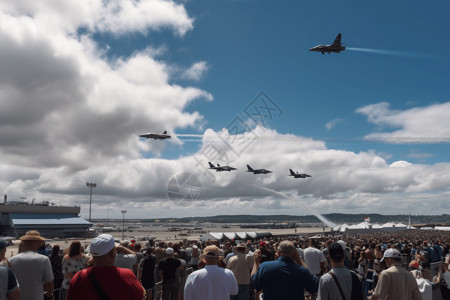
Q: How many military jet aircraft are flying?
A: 5